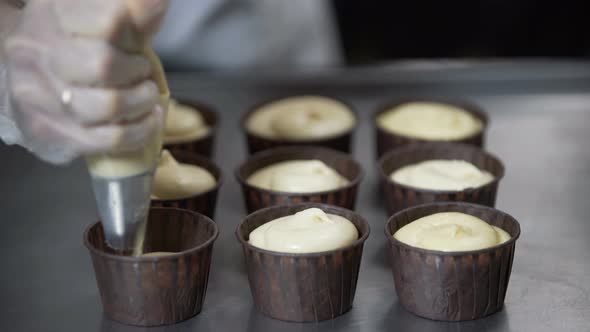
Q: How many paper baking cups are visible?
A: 9